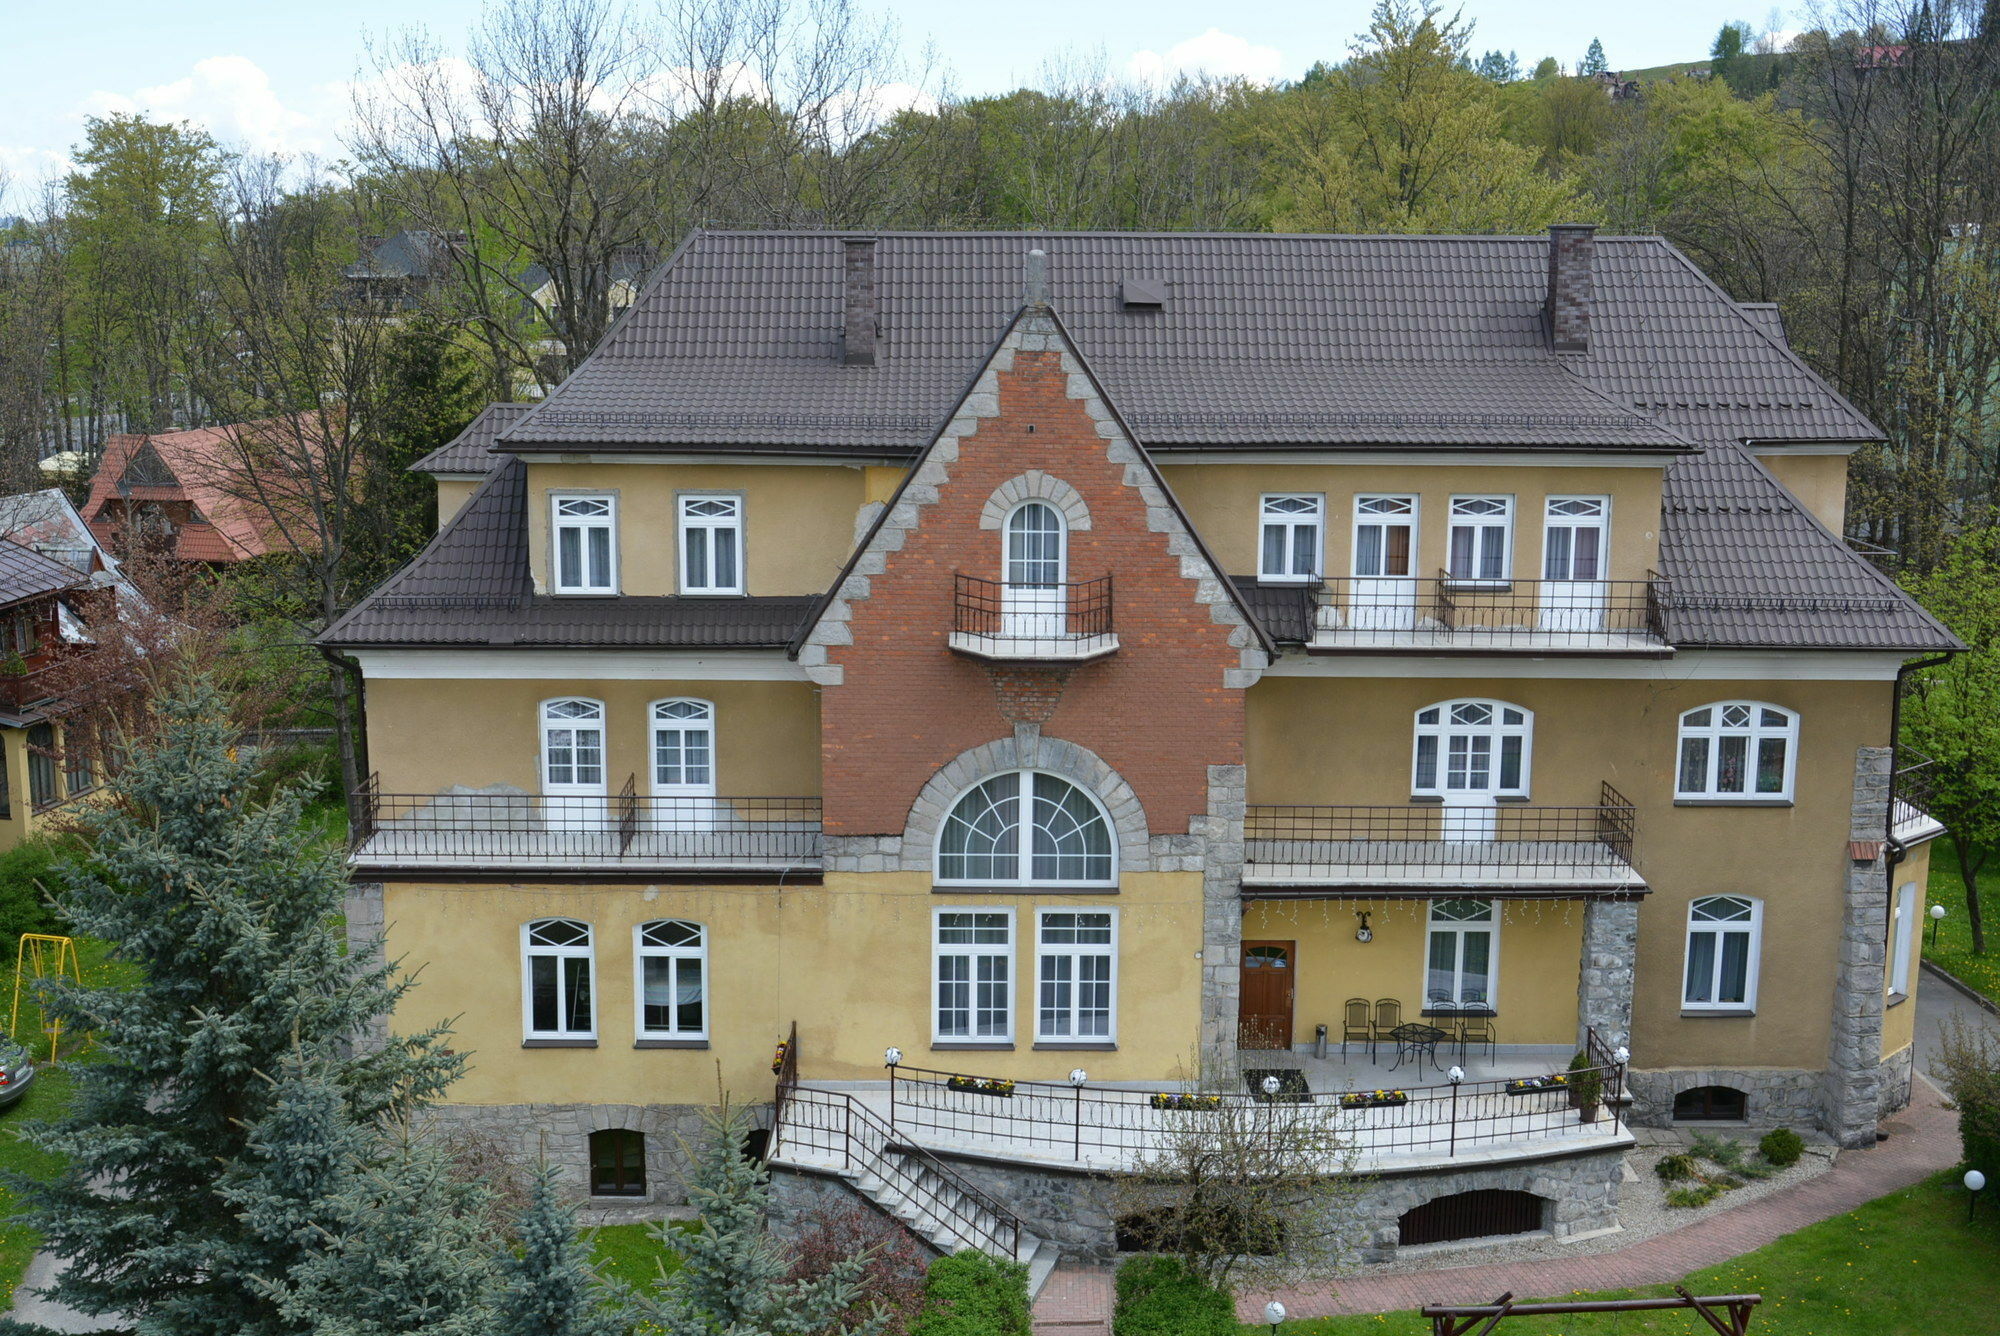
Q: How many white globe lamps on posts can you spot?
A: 8